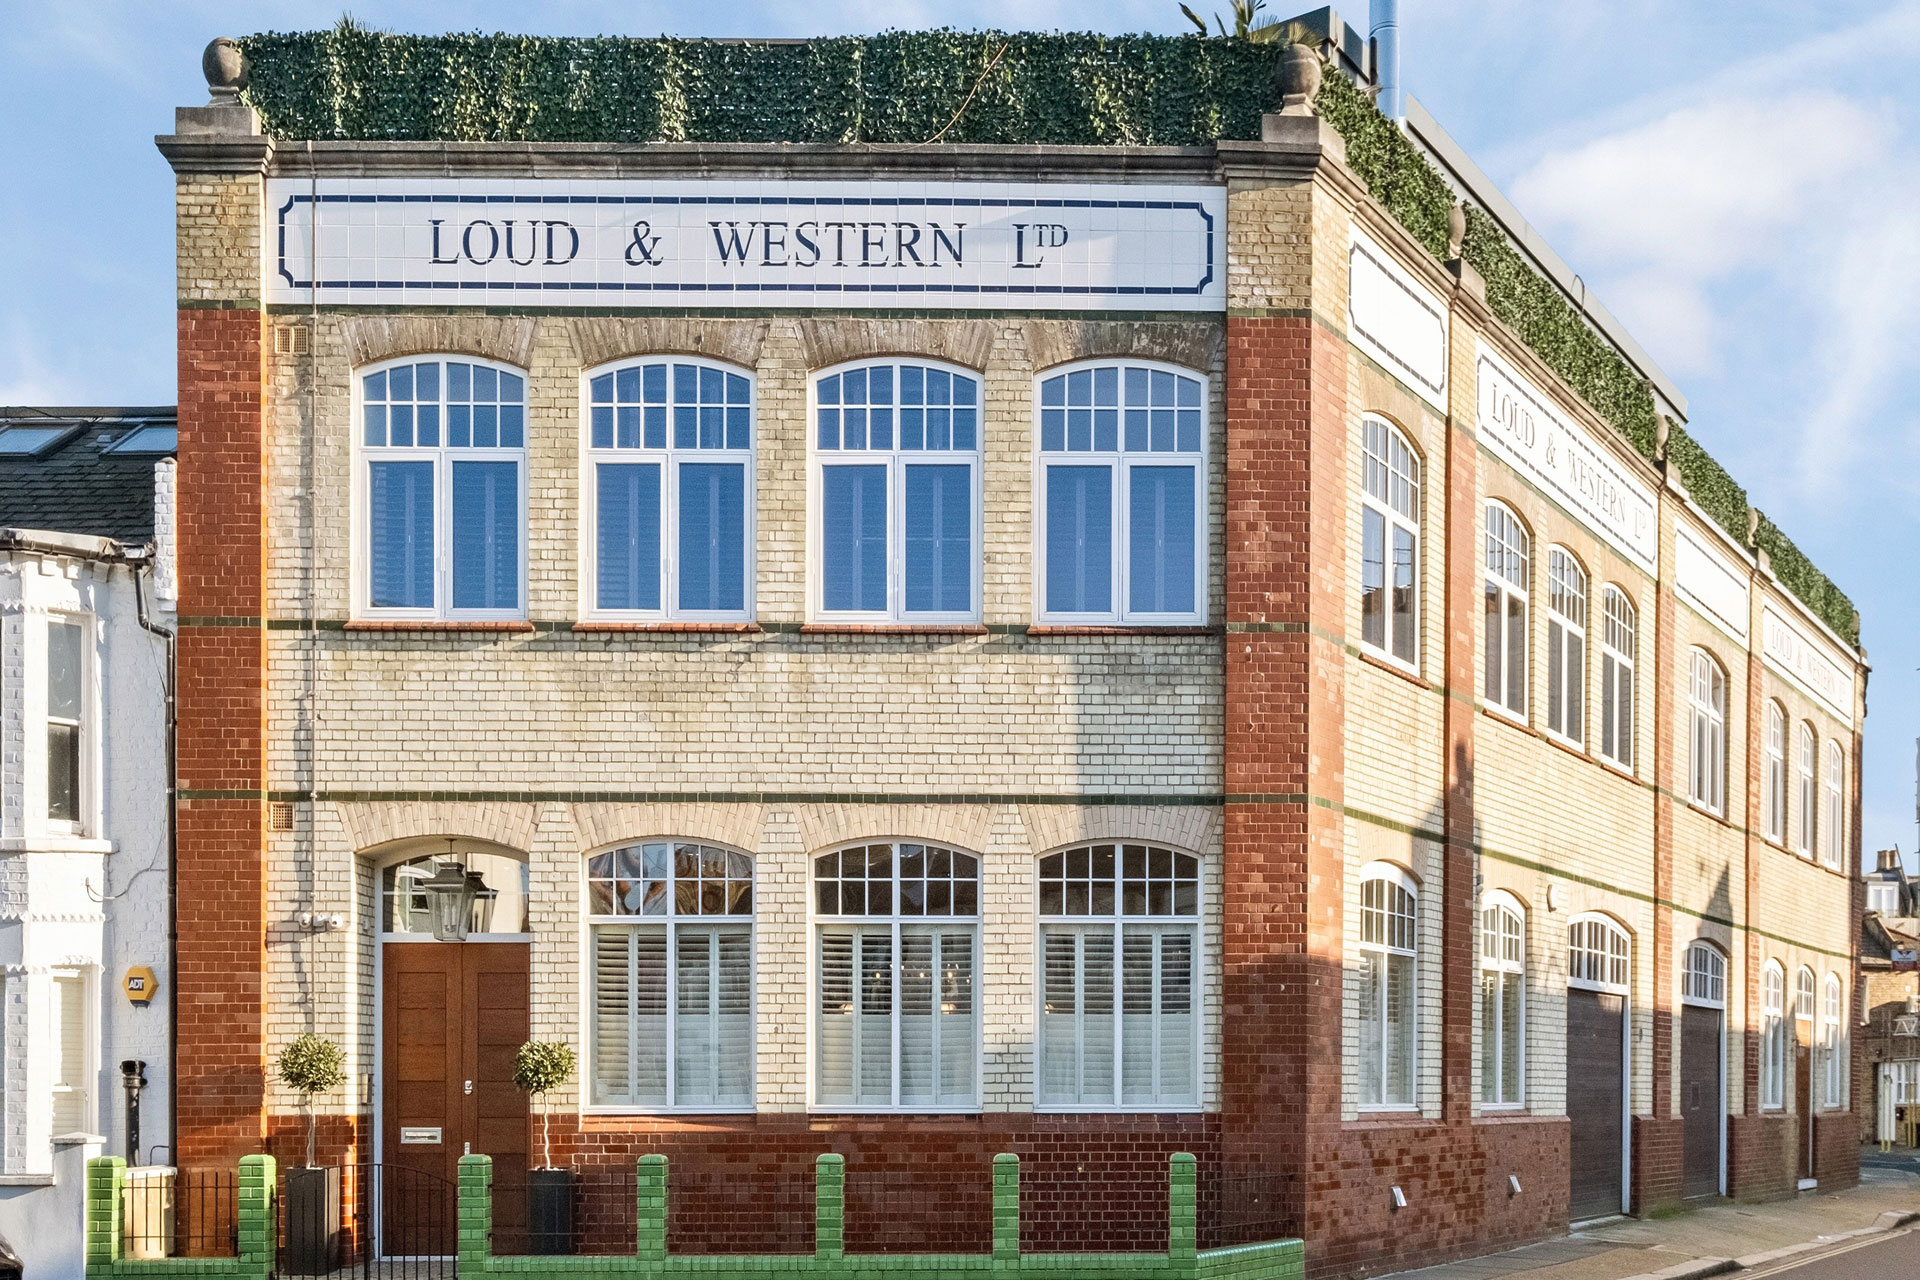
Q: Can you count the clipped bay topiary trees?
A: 2